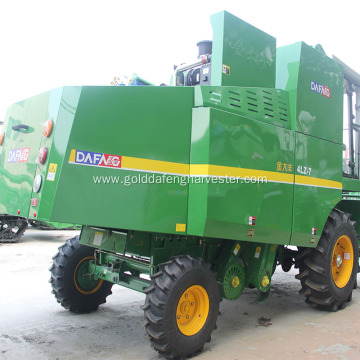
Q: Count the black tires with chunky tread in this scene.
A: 3